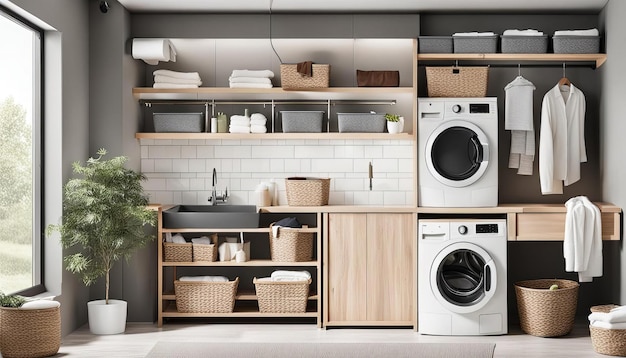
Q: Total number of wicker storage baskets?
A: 11